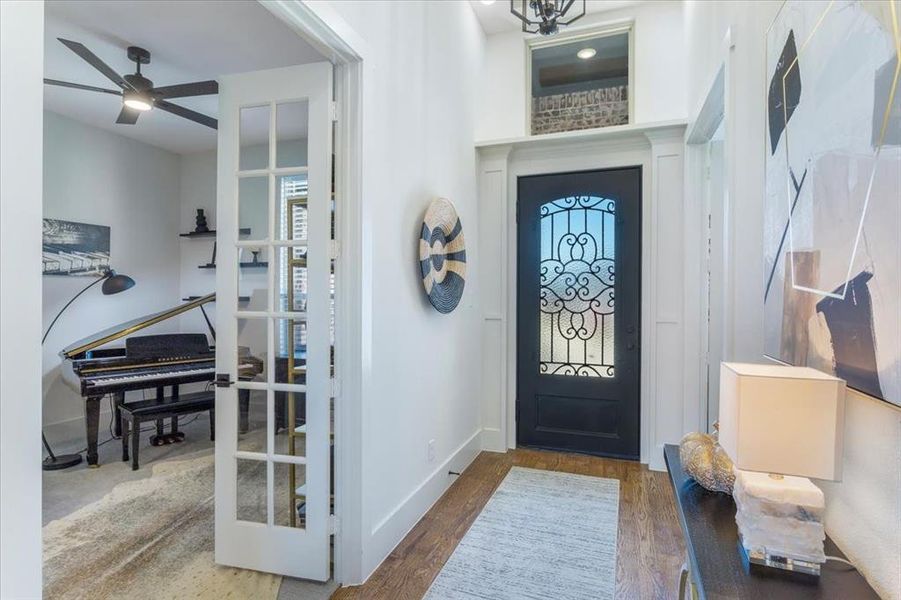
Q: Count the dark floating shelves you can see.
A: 3